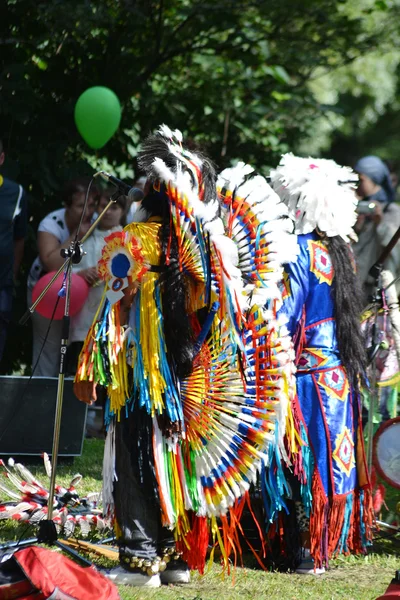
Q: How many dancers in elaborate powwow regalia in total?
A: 2